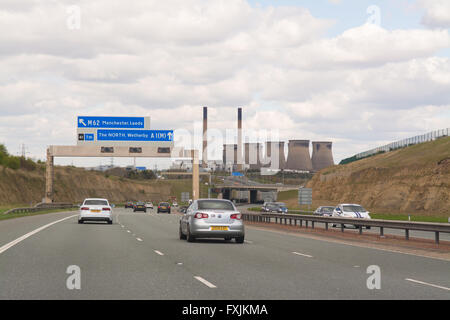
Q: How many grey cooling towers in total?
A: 5